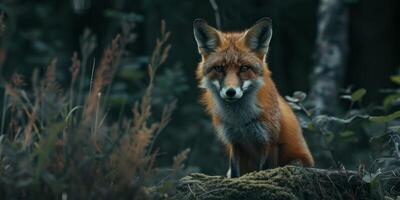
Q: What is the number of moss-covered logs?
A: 1